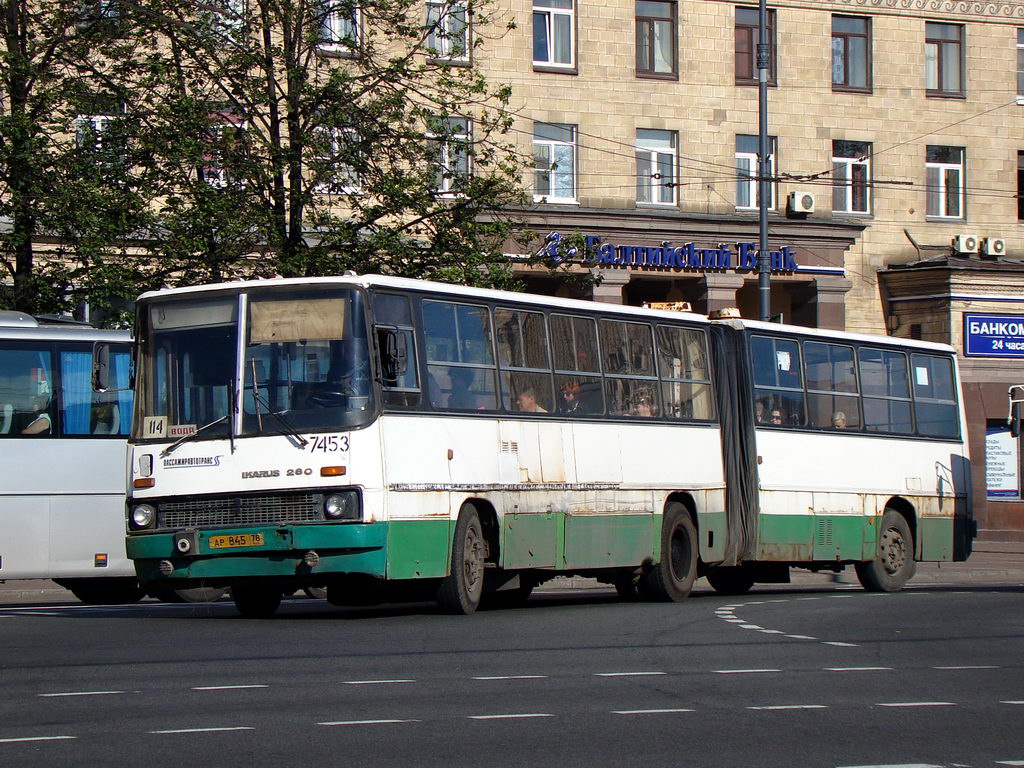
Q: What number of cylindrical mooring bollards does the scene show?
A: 0